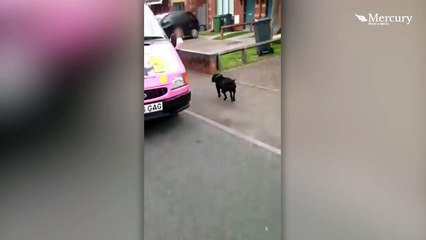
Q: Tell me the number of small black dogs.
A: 1